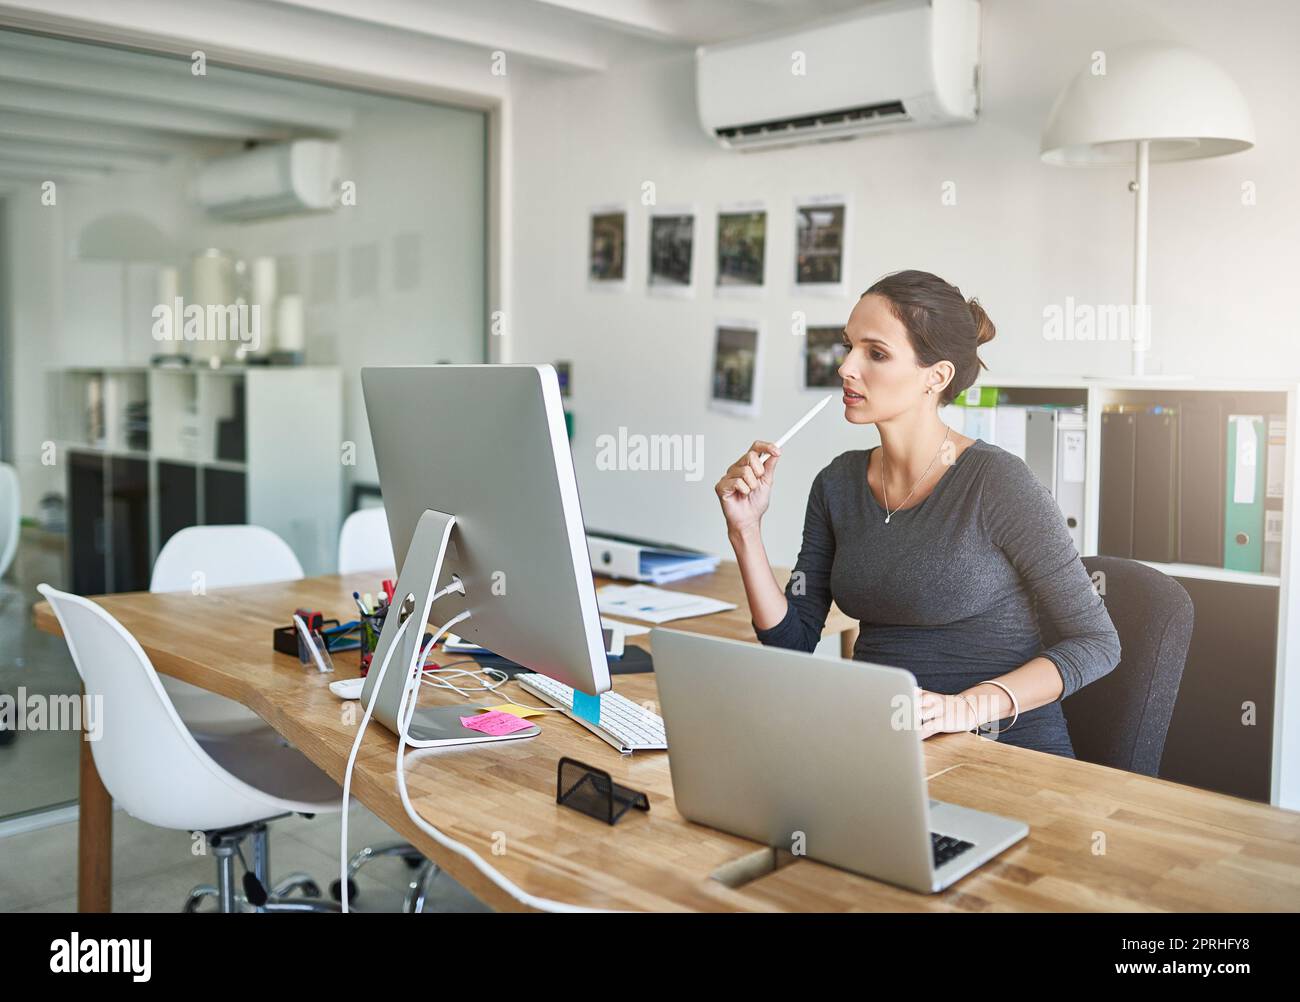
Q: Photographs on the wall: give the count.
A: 6